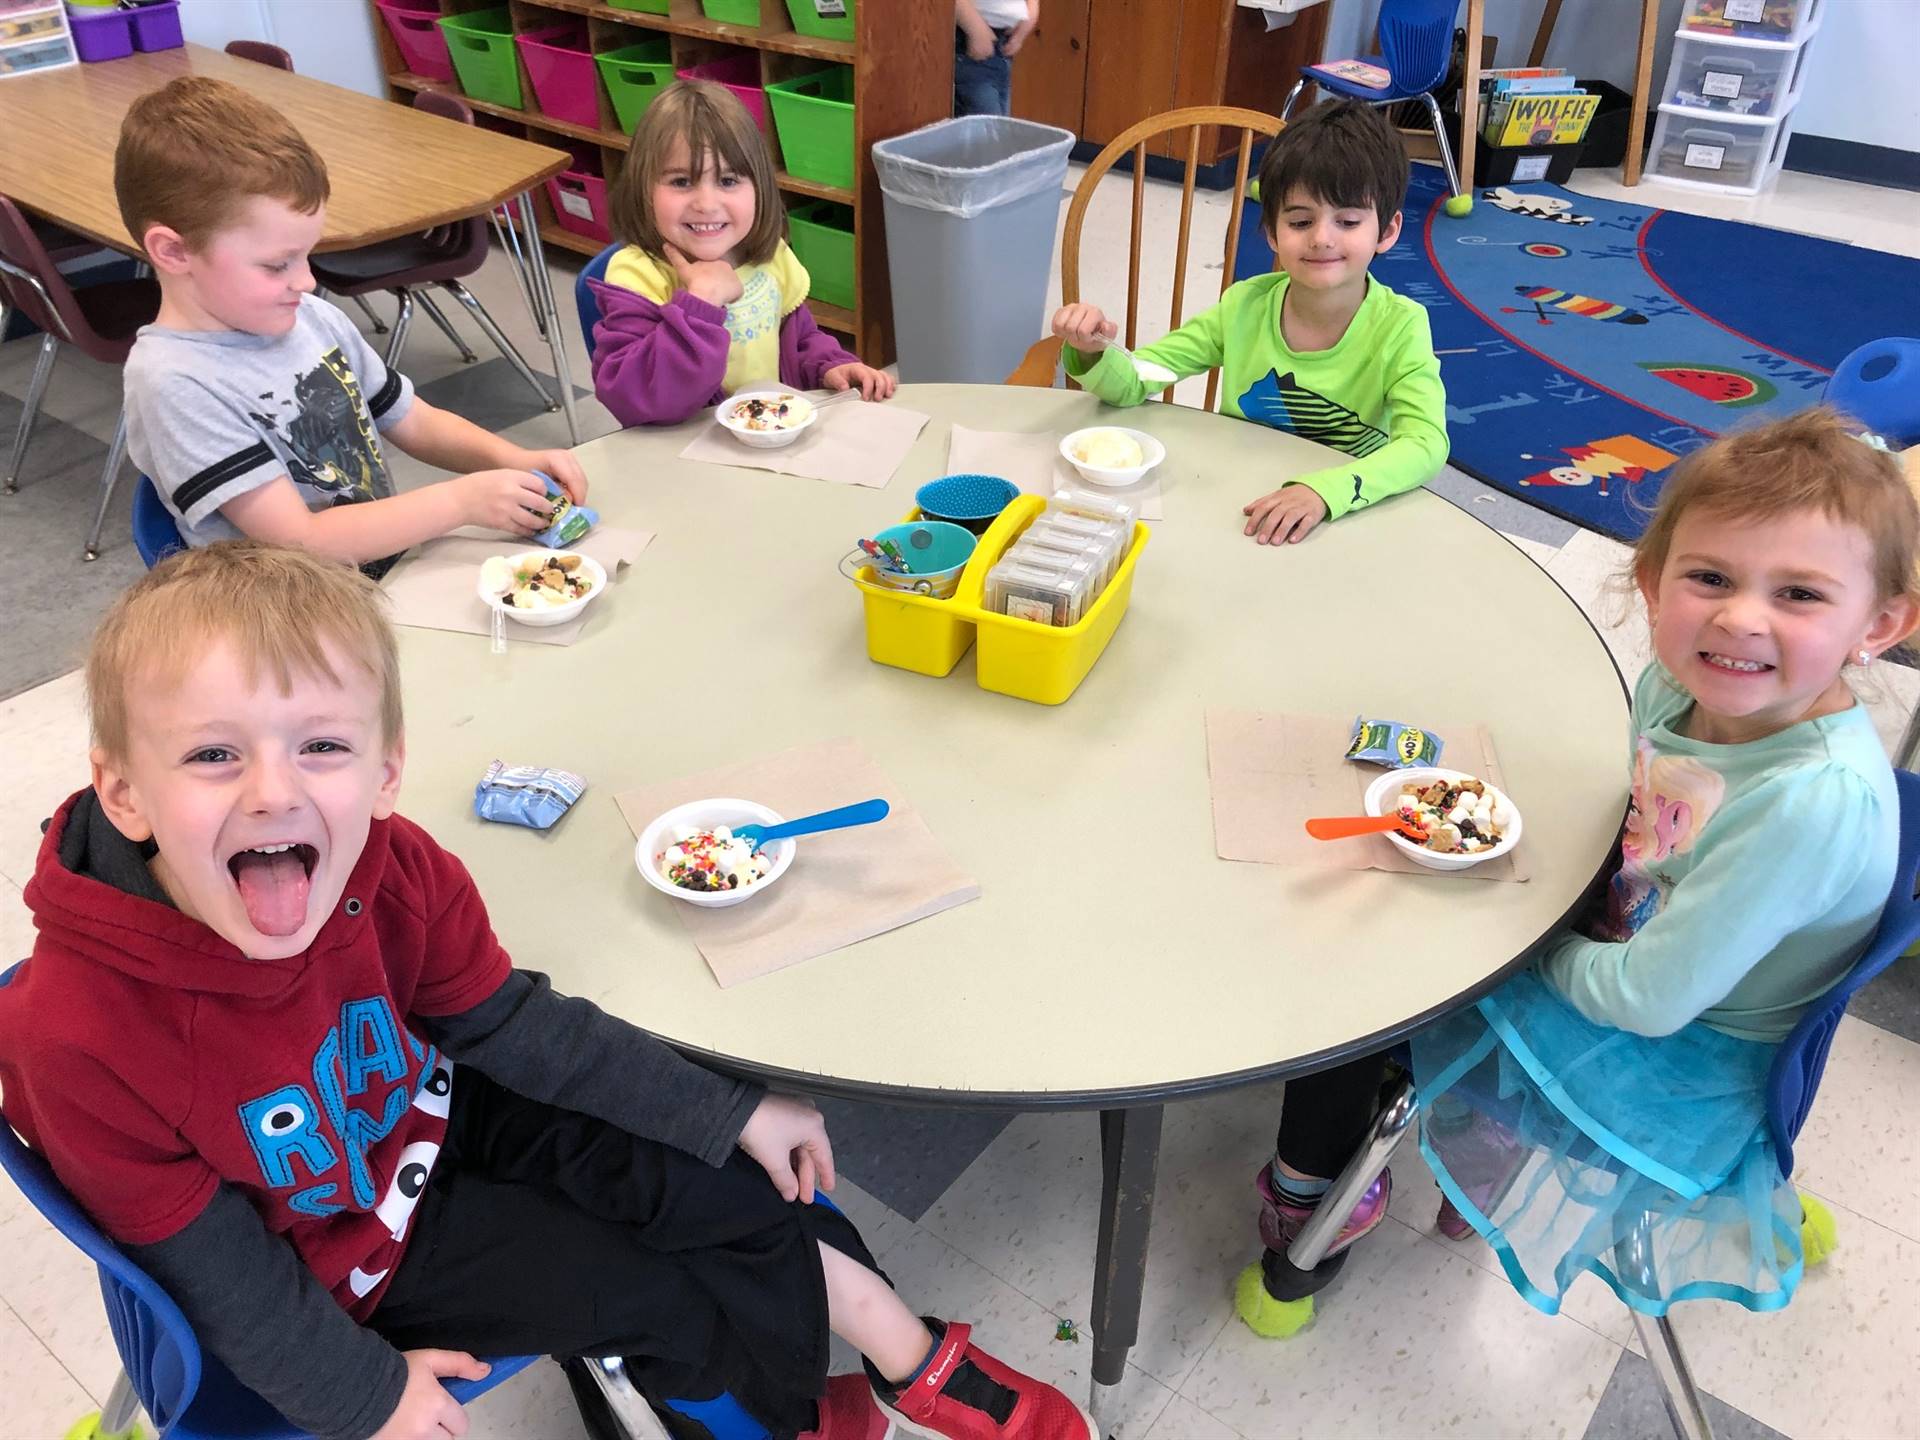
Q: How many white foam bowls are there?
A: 5